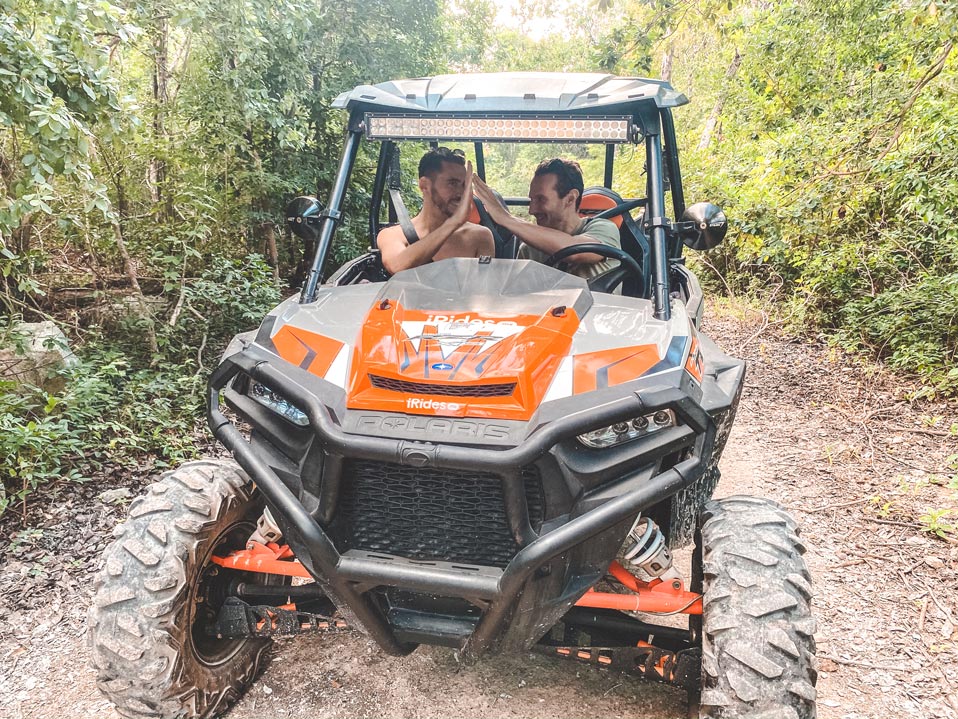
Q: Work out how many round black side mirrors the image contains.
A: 2